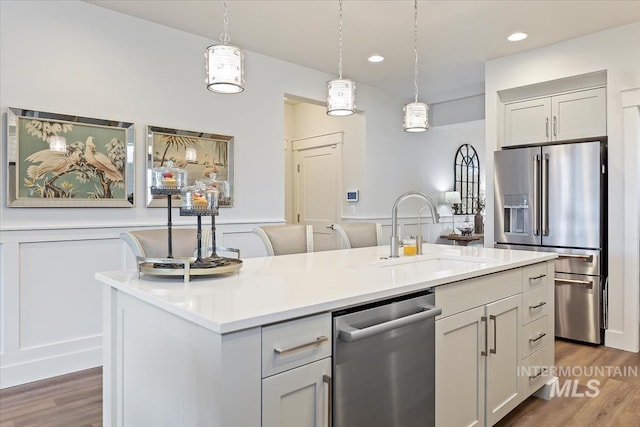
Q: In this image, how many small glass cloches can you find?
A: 3